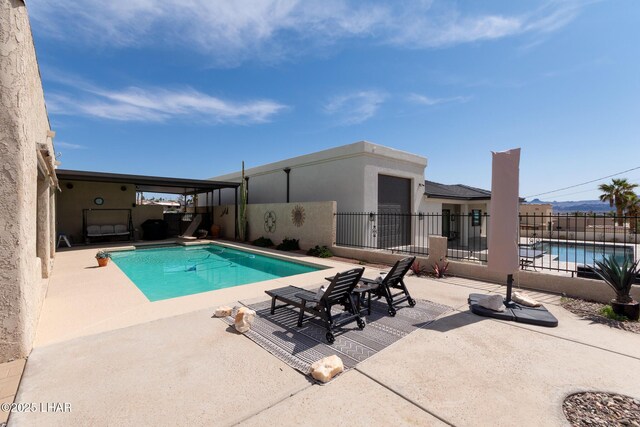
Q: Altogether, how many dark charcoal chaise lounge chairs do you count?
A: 2